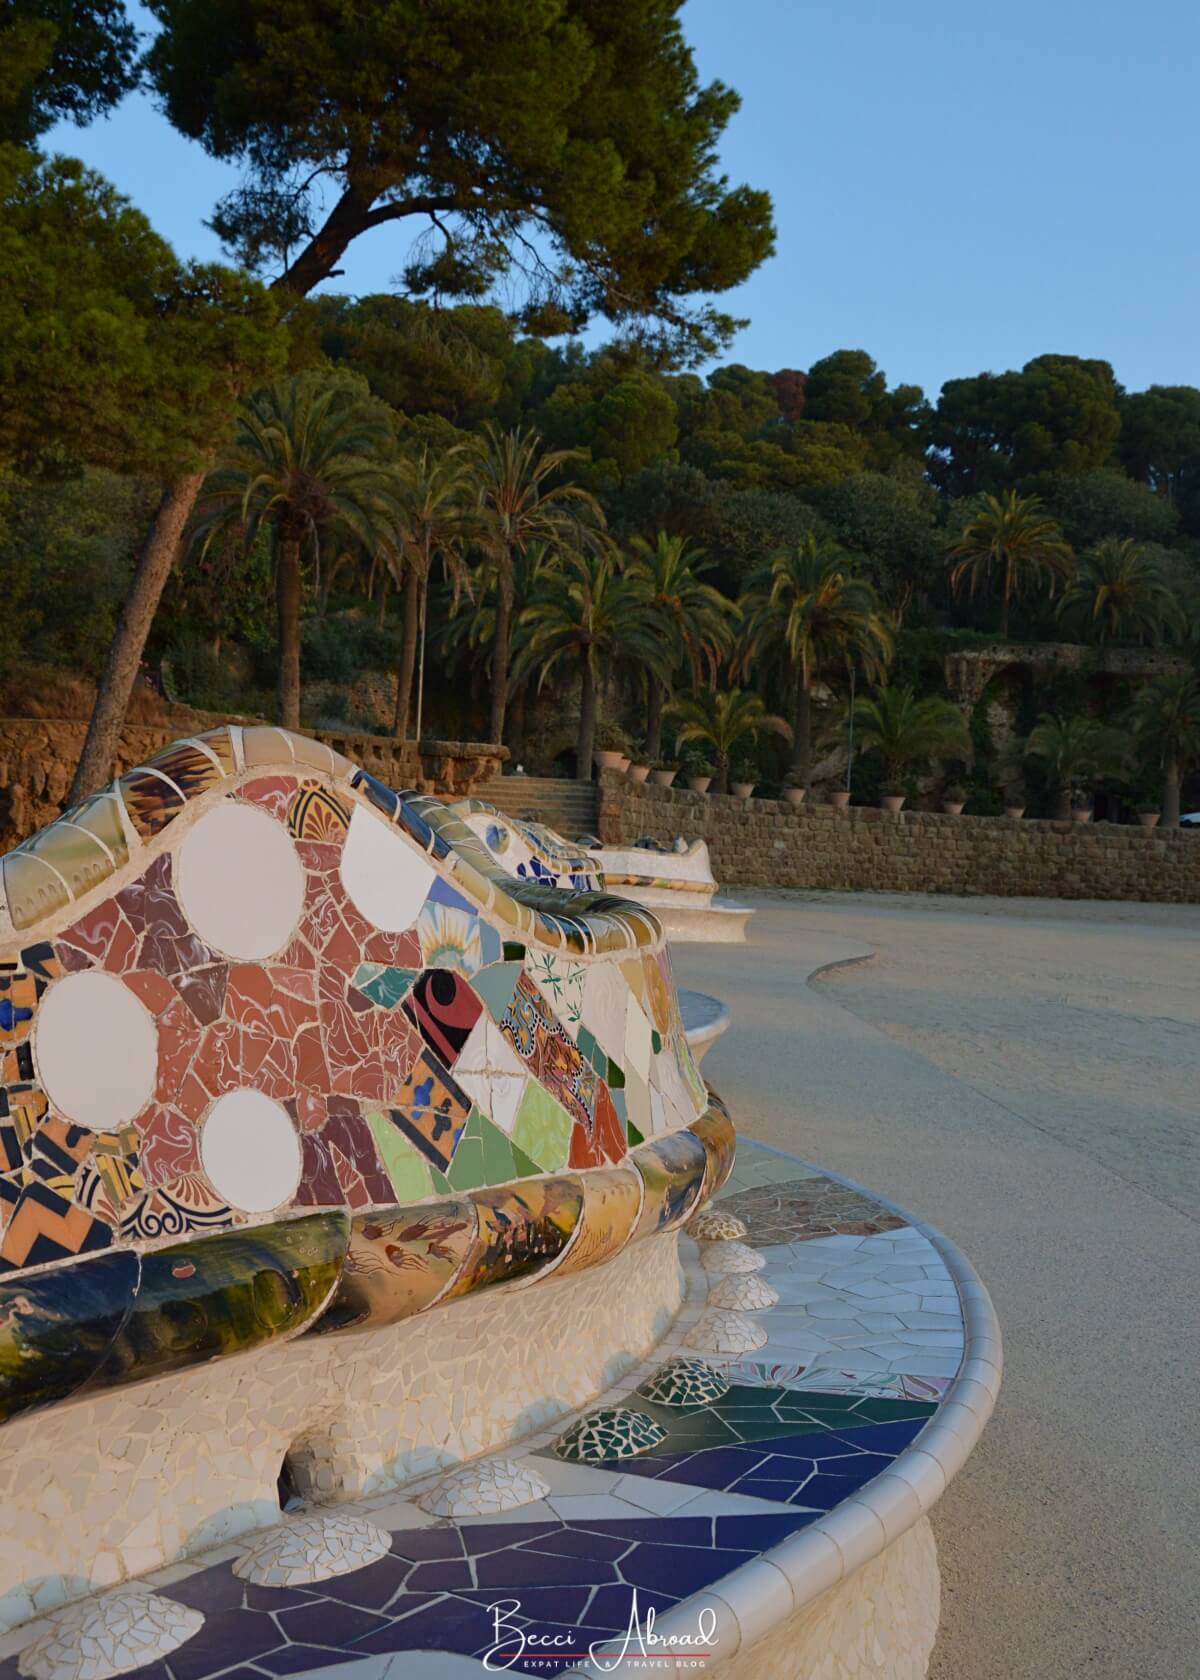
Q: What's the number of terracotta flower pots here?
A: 13